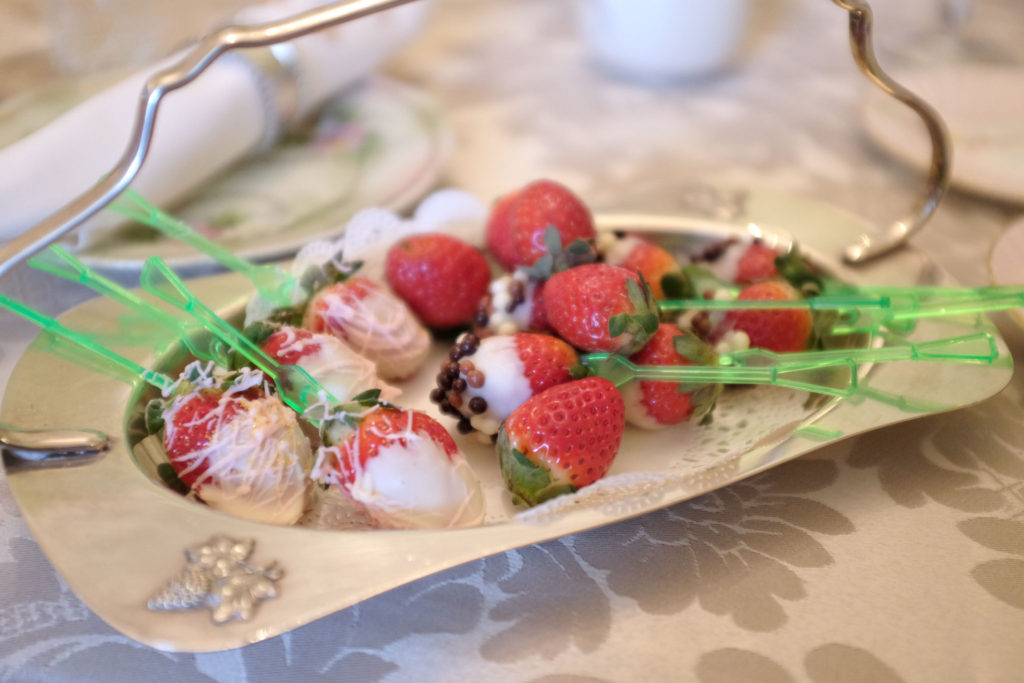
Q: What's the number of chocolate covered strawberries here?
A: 10